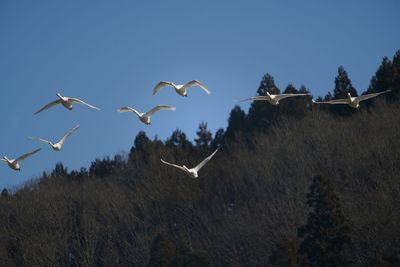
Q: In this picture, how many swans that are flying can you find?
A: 8